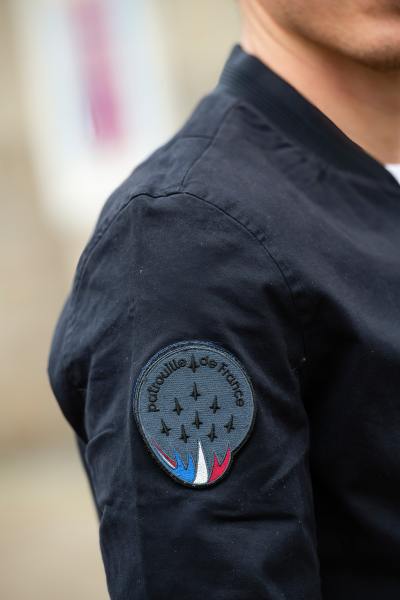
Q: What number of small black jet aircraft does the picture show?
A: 9